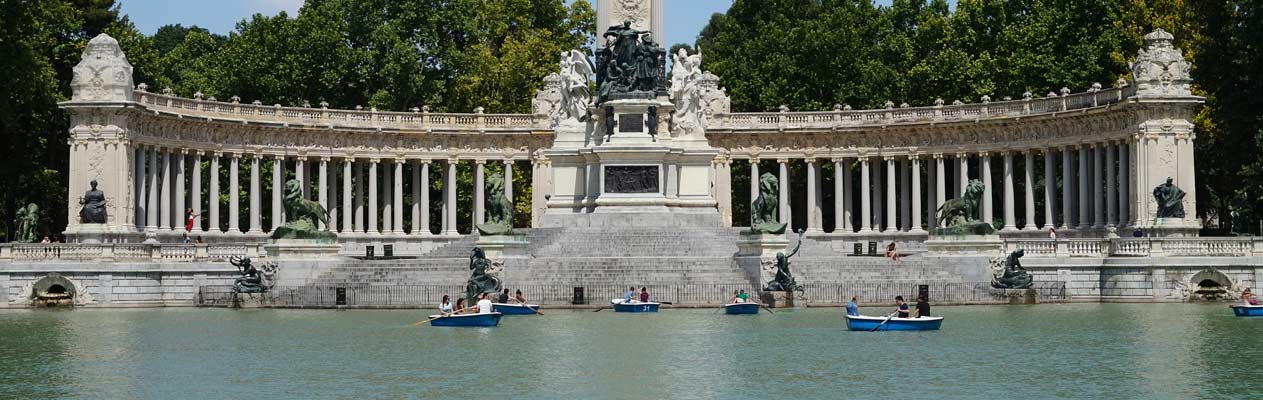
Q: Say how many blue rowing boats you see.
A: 6